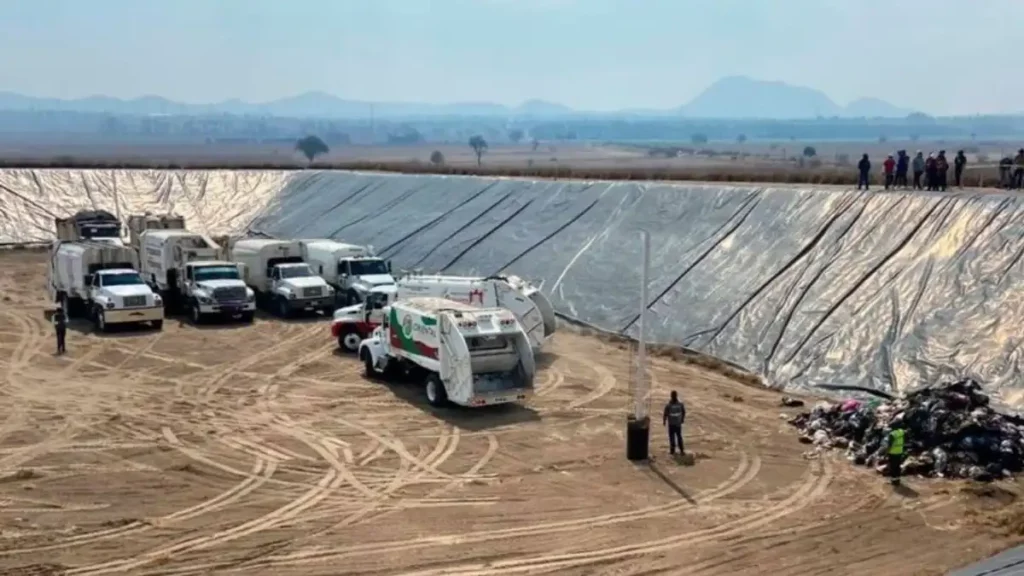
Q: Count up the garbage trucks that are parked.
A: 8